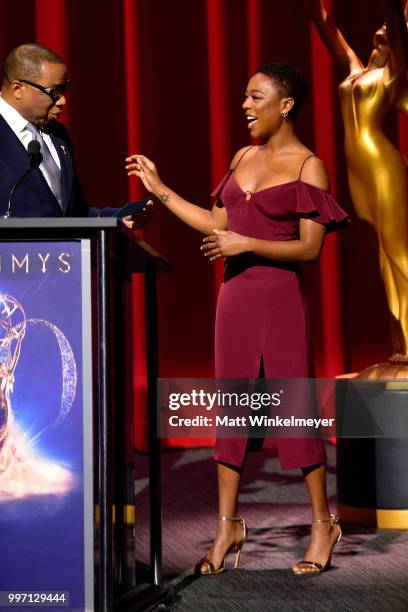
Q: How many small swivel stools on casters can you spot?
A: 0